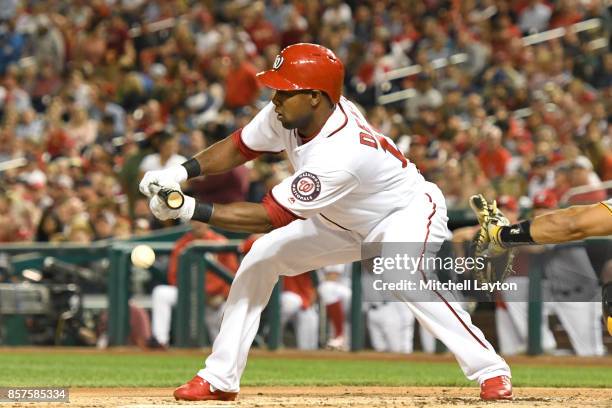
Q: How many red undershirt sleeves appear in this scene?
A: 2